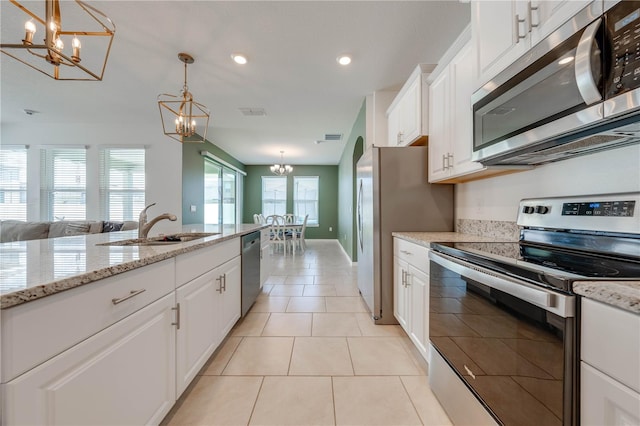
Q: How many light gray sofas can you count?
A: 1